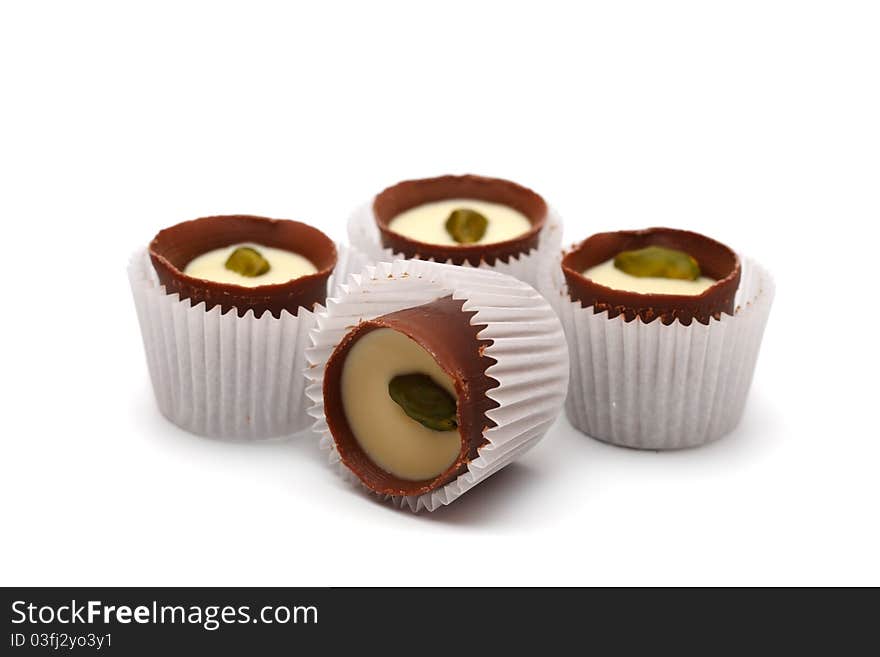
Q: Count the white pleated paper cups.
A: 4